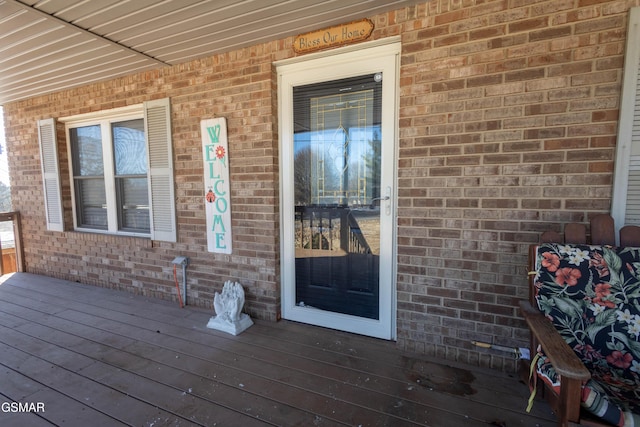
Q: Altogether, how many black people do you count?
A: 0